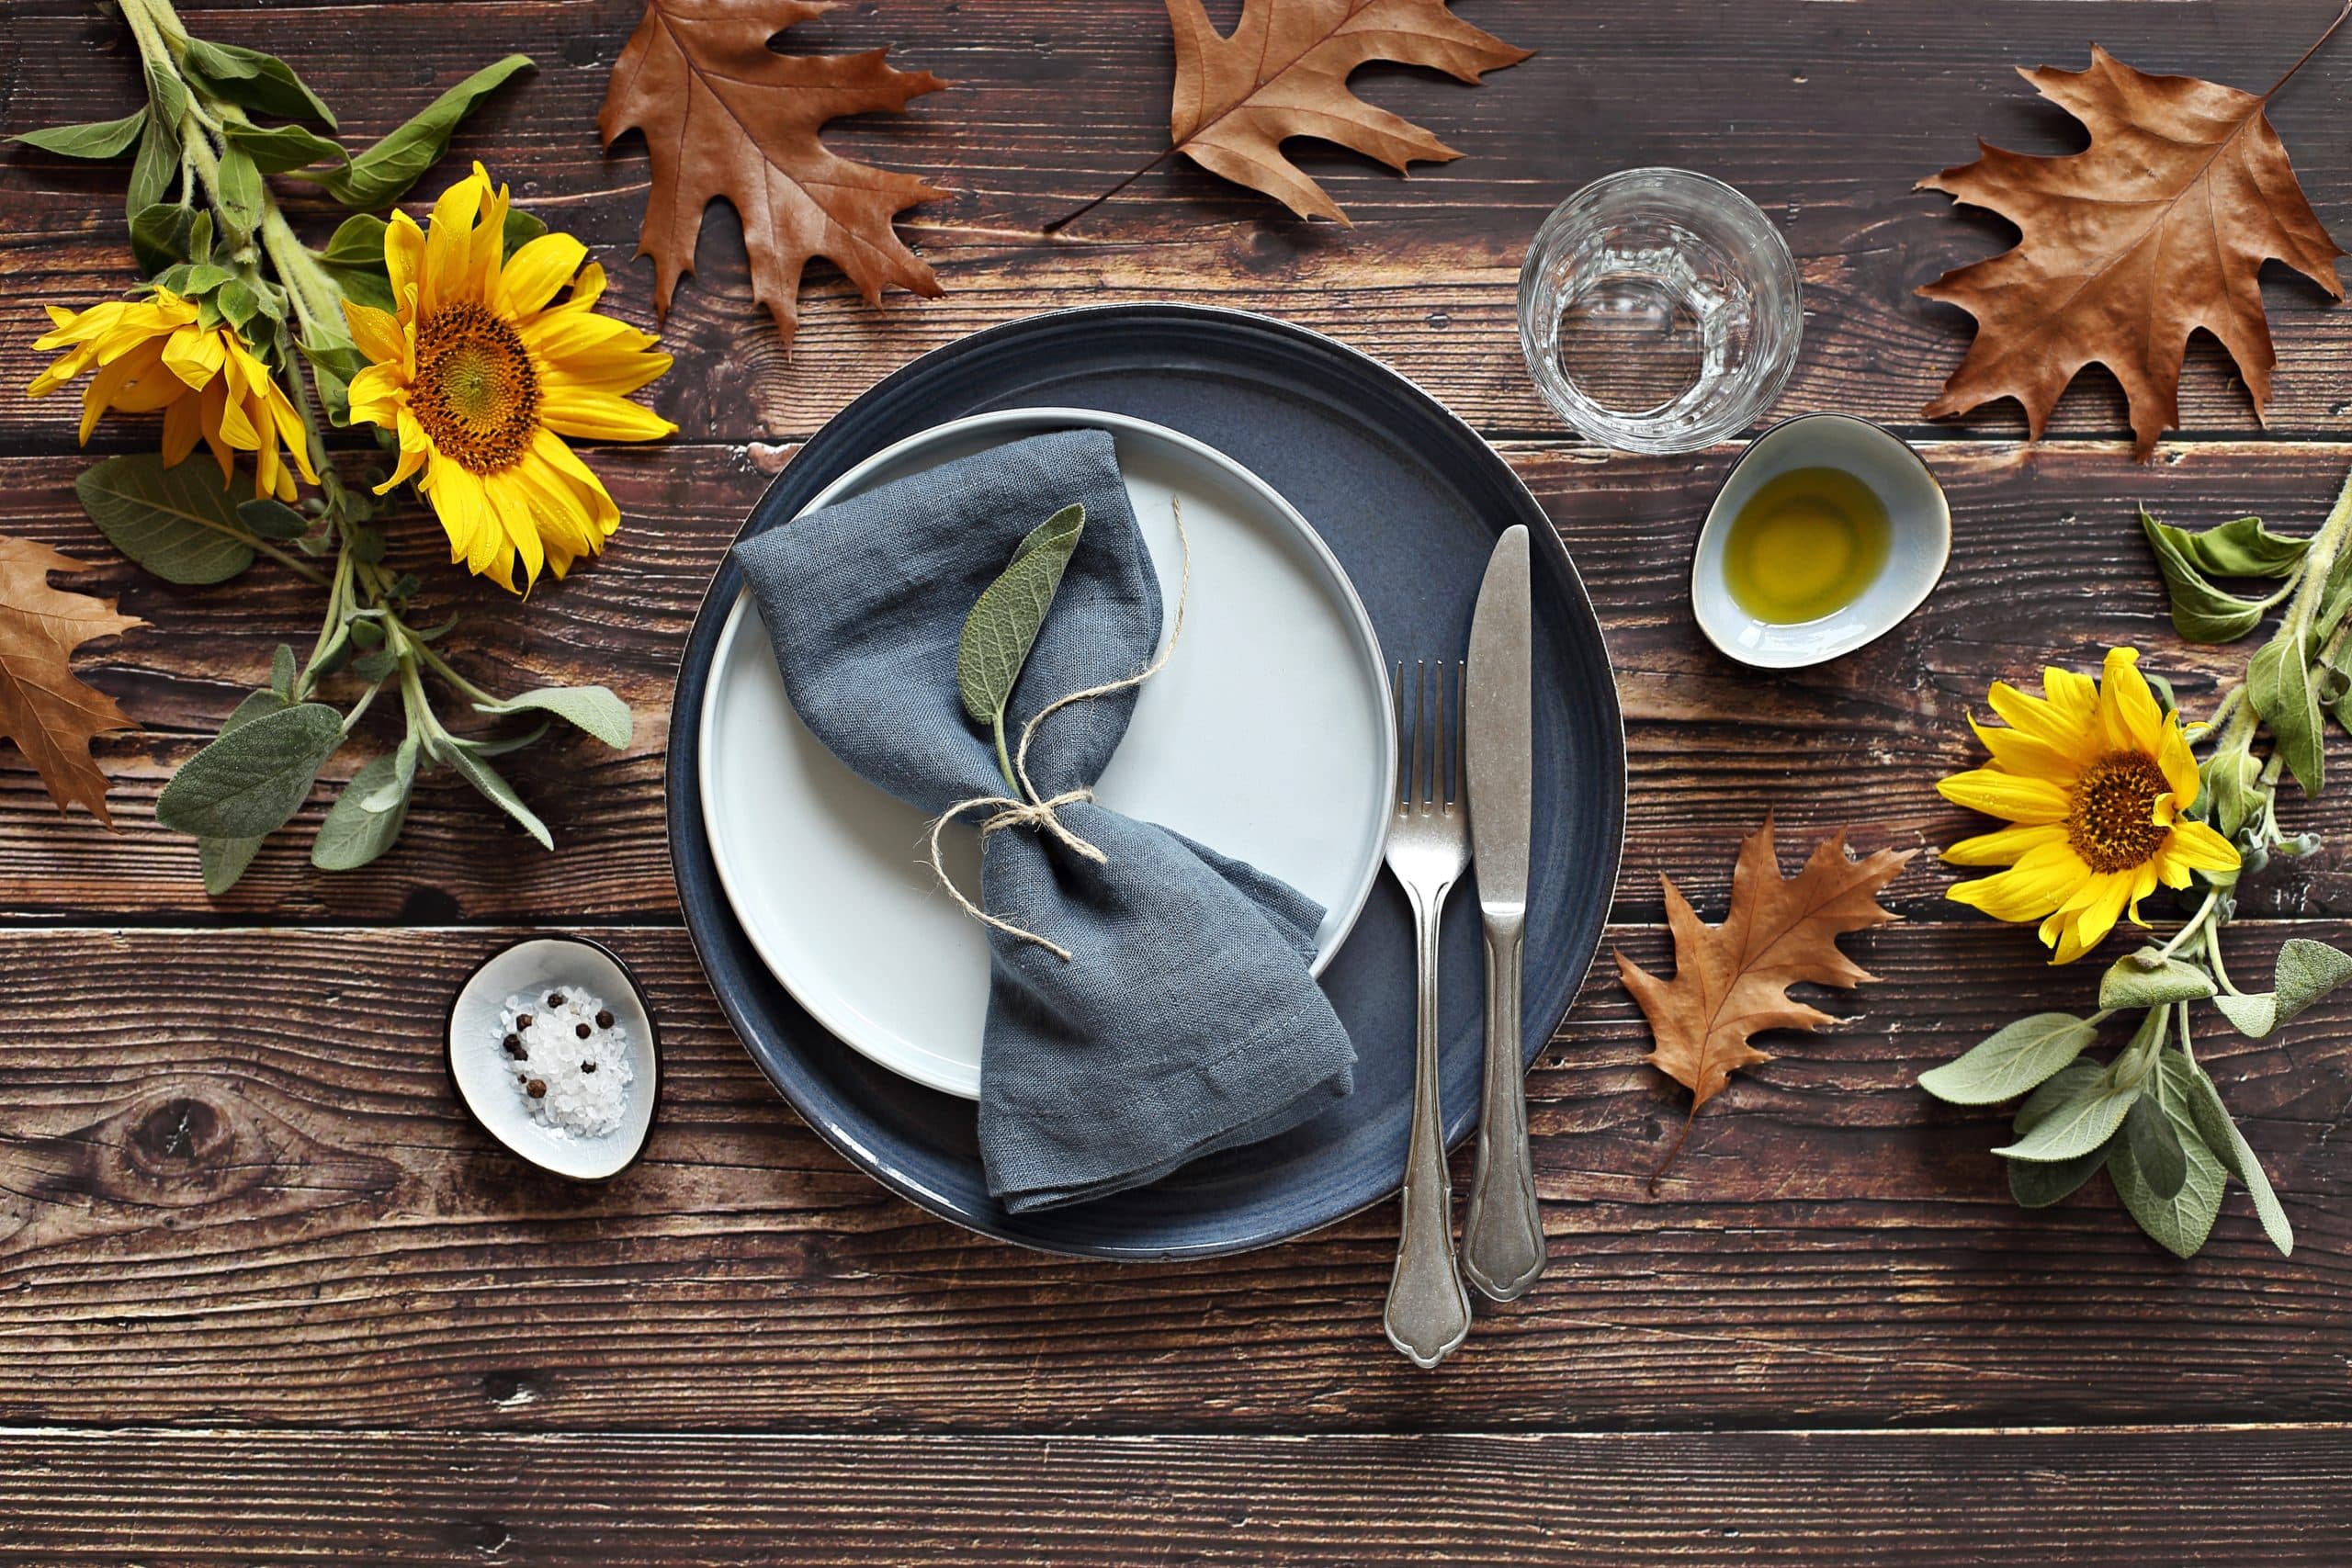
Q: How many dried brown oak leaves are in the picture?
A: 5